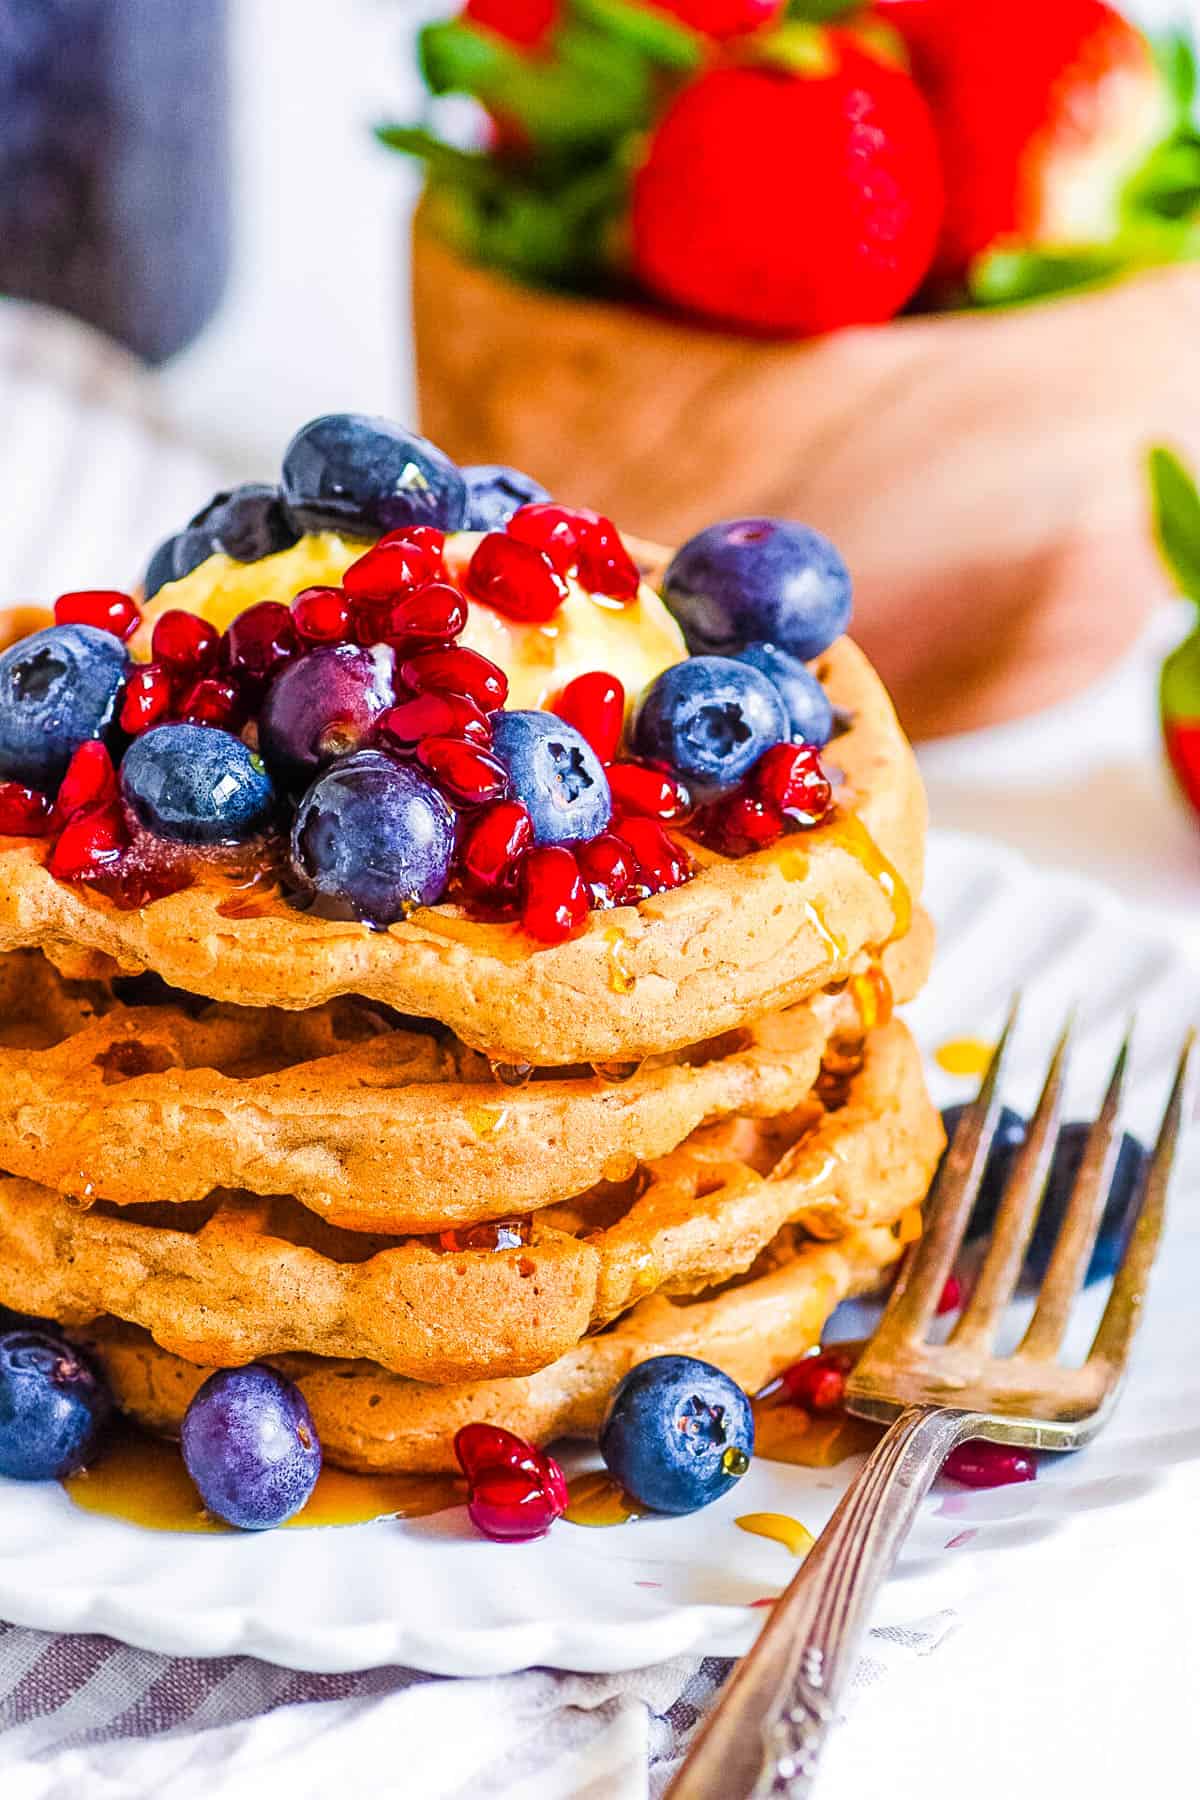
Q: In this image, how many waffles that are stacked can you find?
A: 4